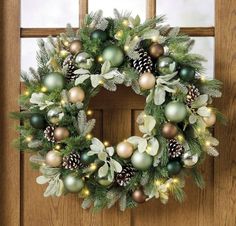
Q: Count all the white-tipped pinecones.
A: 7